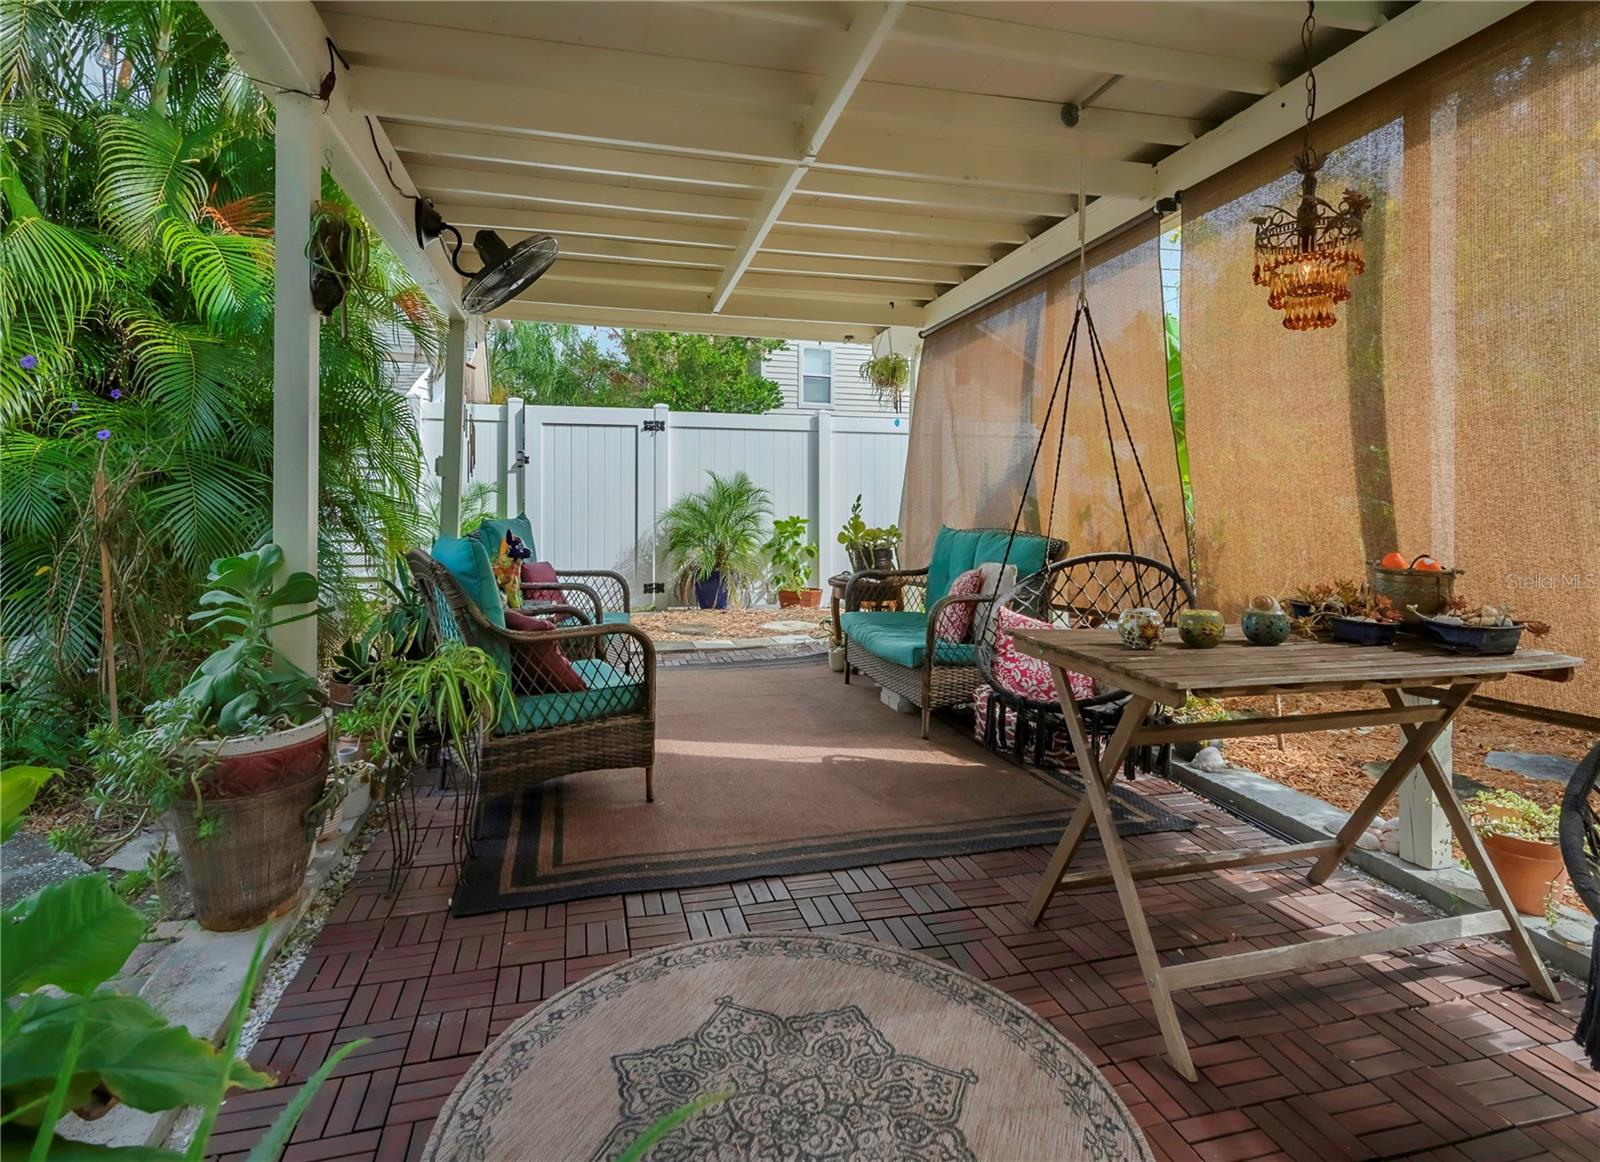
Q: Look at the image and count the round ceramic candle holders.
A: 3